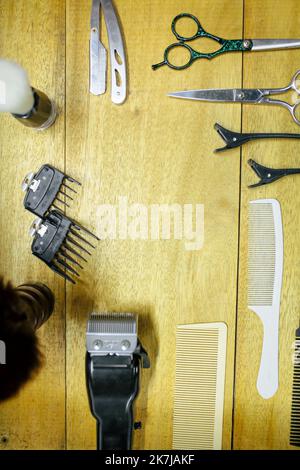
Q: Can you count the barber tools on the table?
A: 13